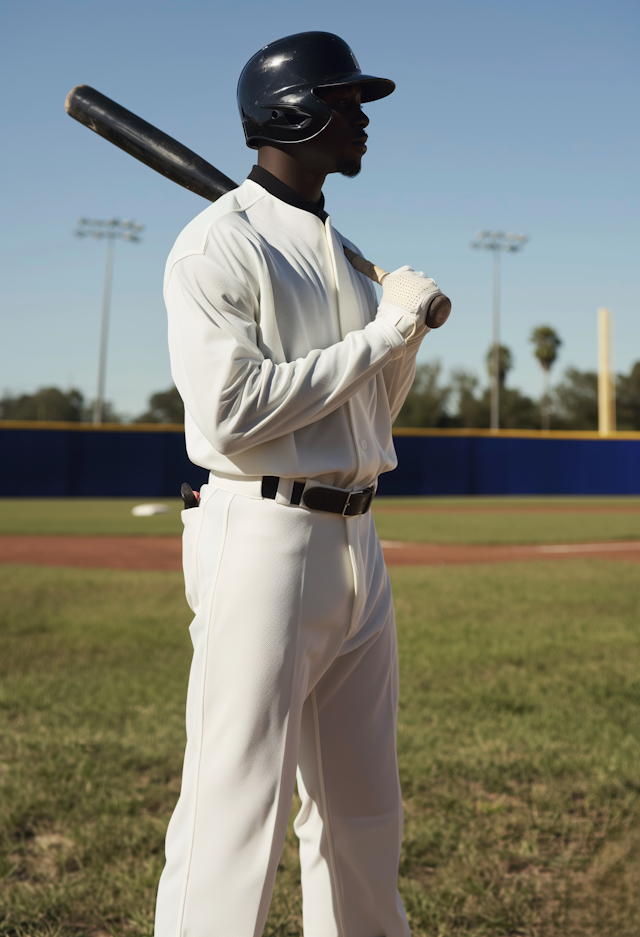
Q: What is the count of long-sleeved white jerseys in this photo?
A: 1